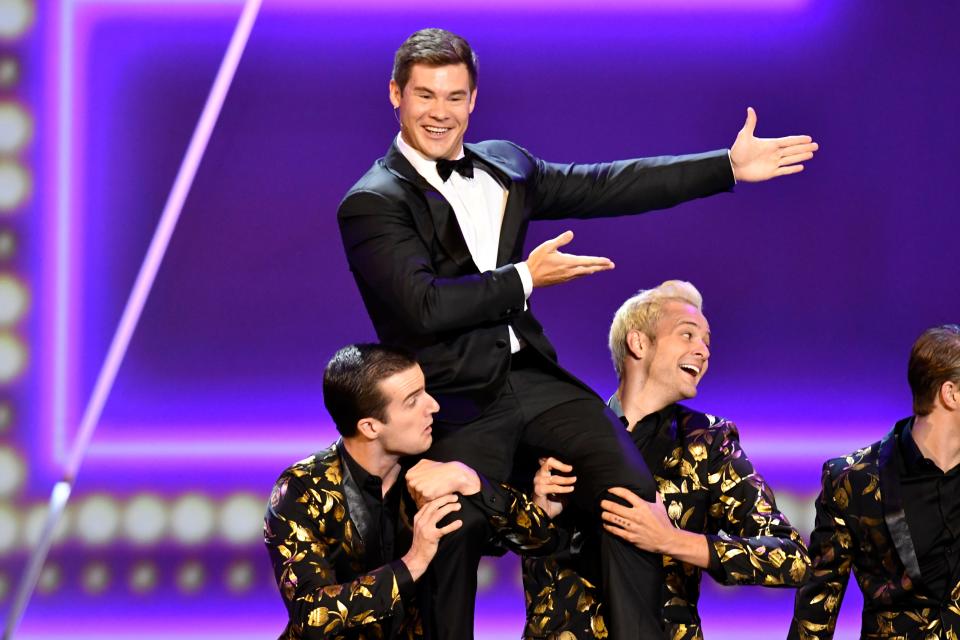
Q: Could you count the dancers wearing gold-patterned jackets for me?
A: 3